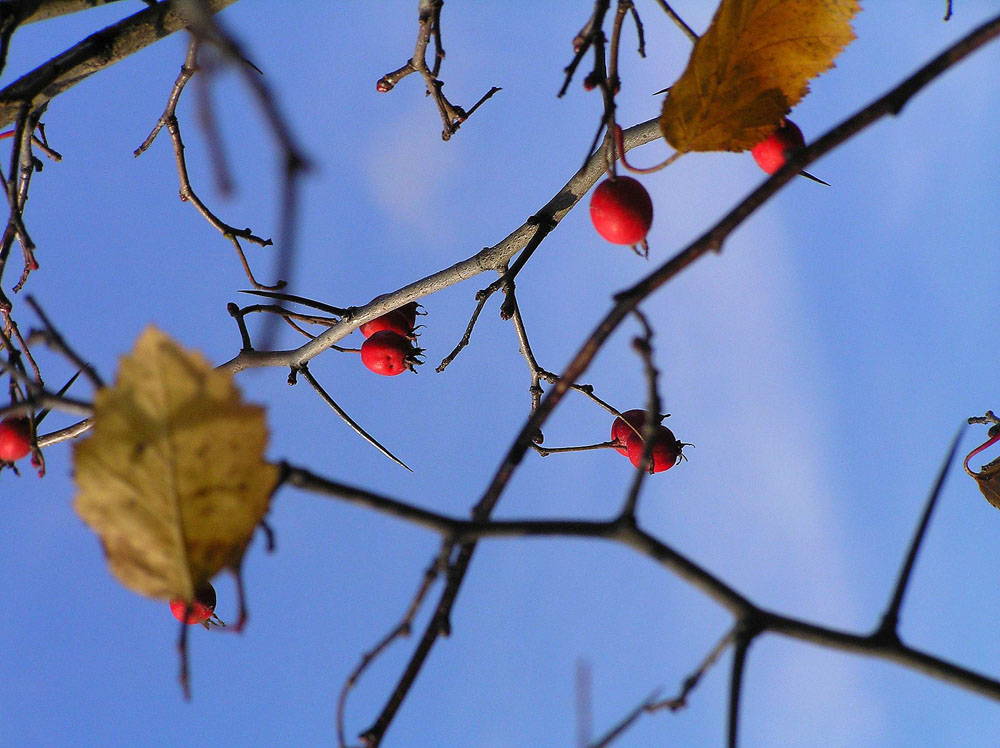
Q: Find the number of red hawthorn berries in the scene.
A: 8